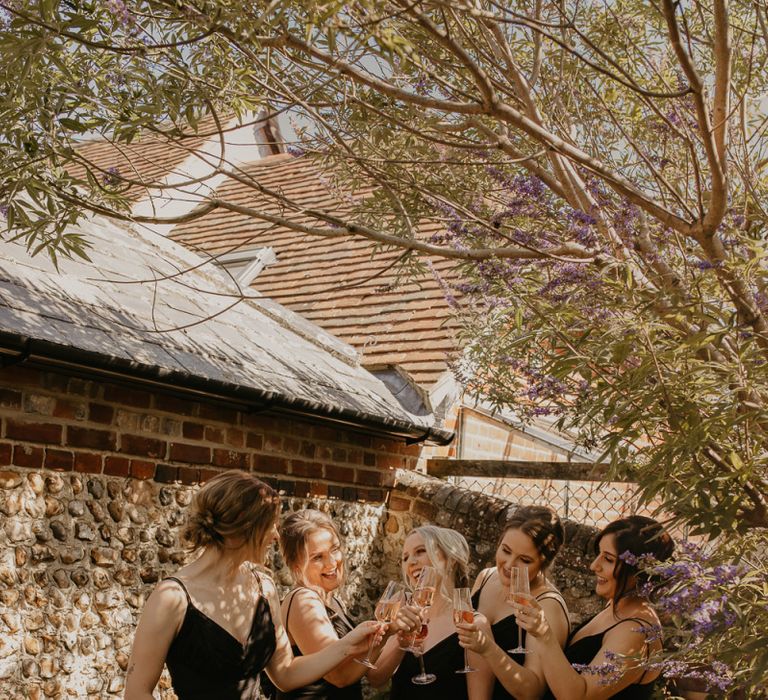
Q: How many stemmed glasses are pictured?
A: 5